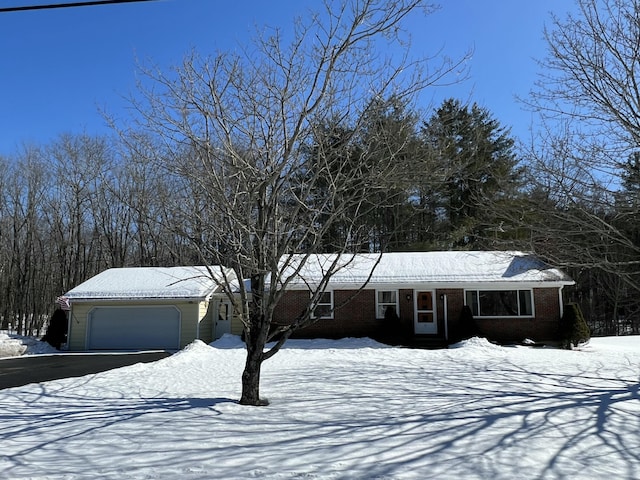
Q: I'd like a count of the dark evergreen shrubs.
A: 4